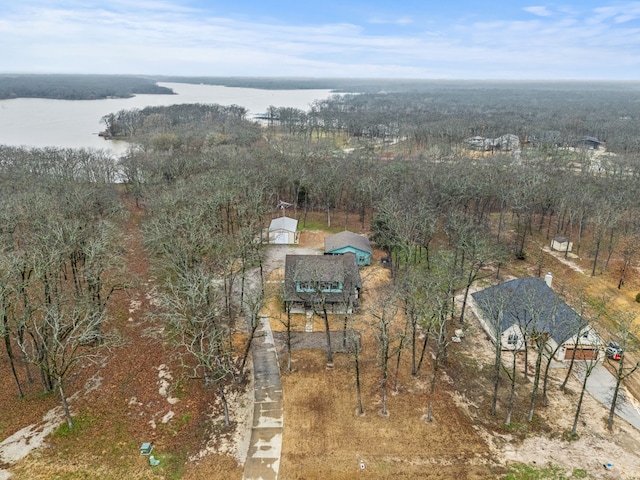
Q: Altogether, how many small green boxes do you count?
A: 2